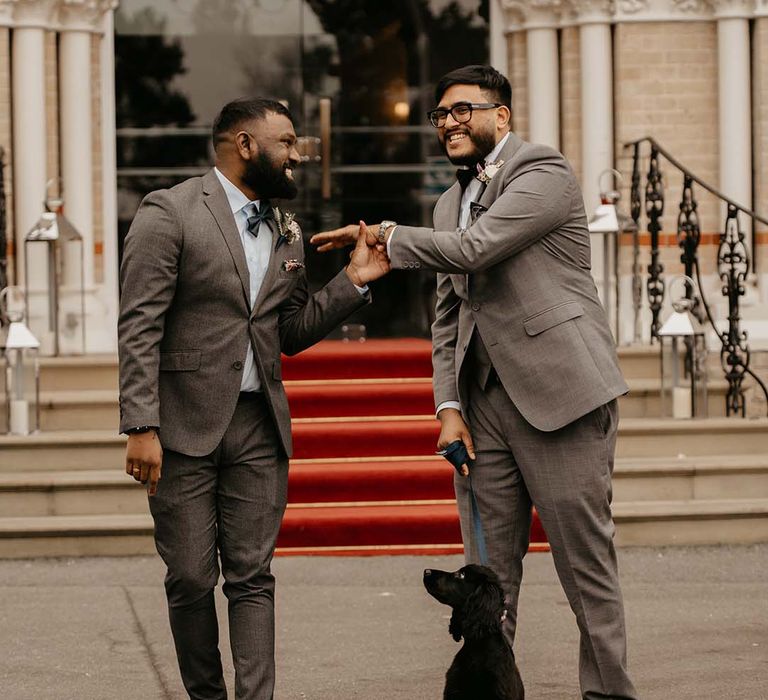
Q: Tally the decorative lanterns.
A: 4